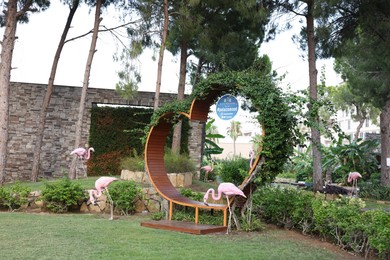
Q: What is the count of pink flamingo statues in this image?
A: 6